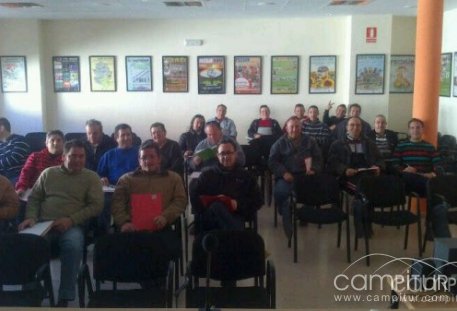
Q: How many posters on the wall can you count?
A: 13